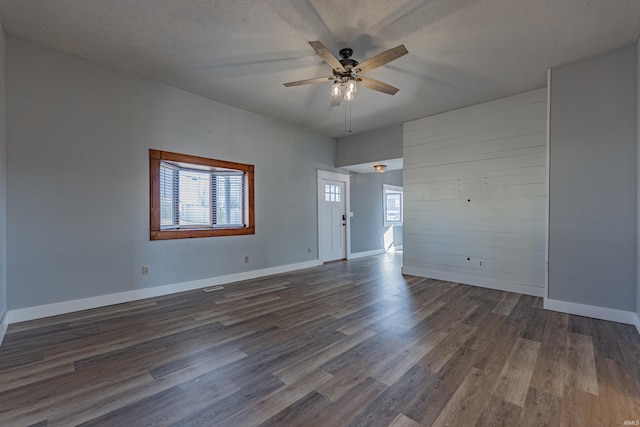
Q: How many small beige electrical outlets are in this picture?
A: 3